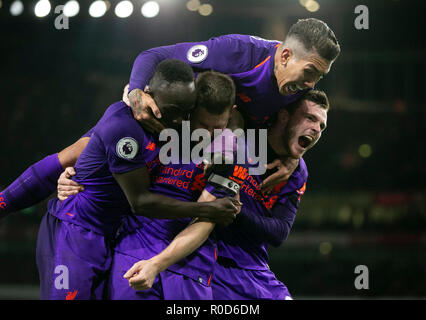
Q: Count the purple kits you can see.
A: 4